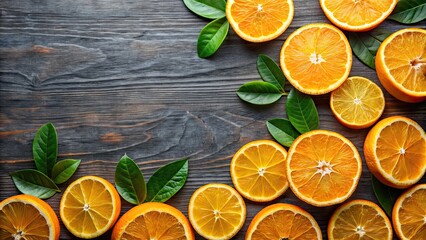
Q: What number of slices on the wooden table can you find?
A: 15